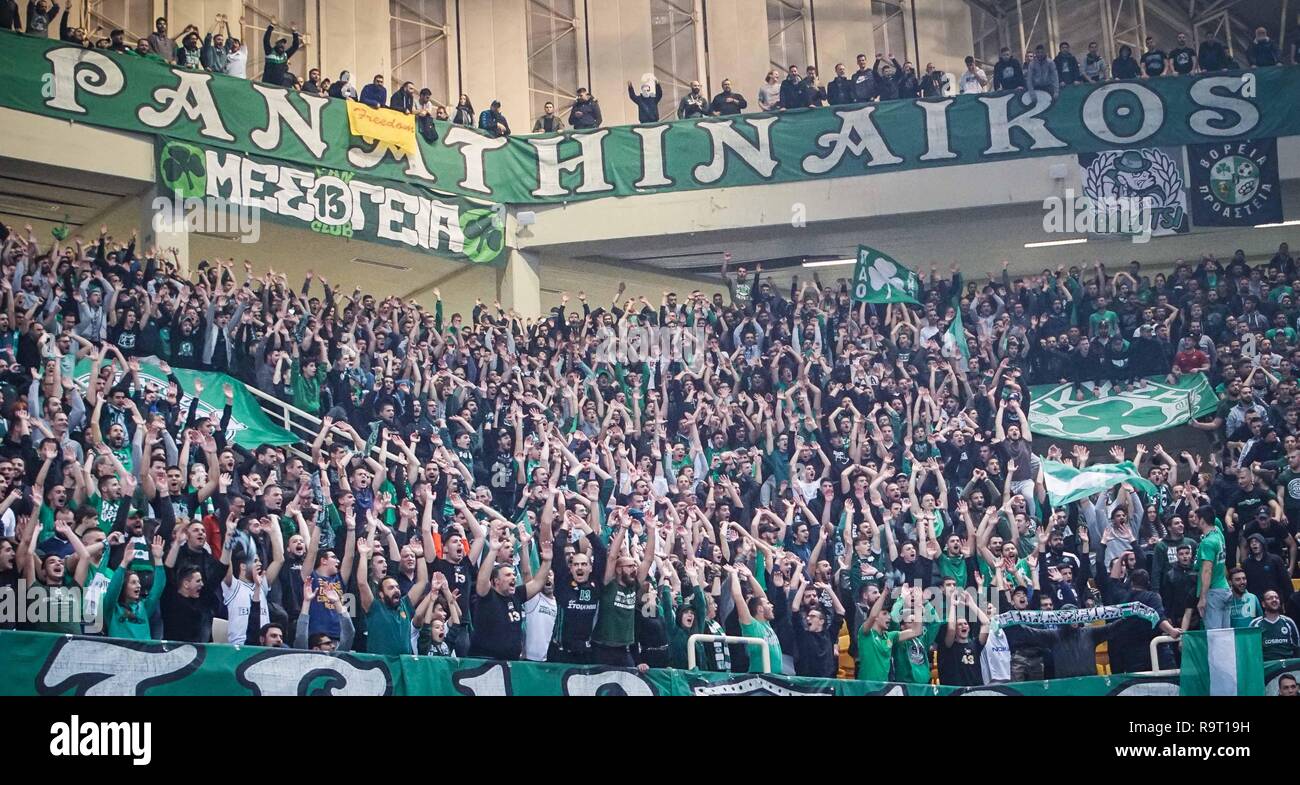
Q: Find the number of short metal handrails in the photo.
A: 2